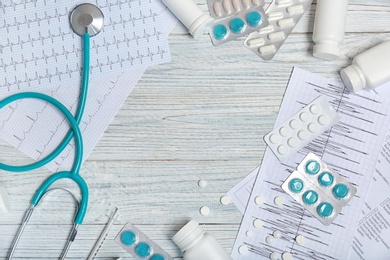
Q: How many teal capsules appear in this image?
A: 12